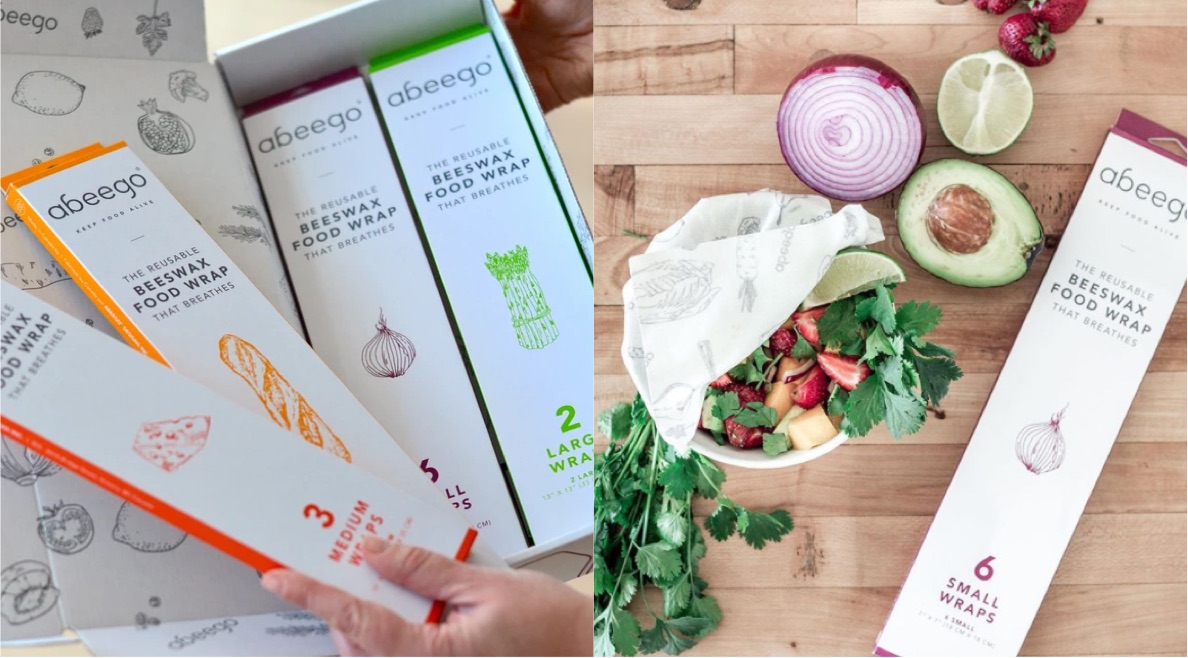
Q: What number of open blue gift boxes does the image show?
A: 0